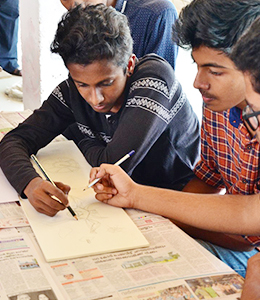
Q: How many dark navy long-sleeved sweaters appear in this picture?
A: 1